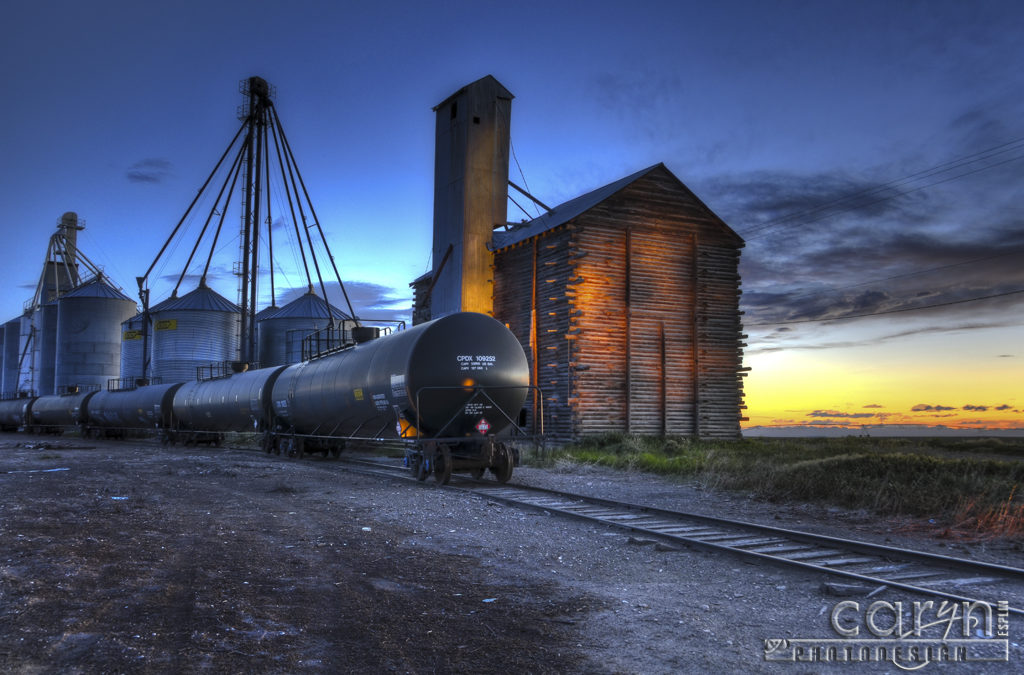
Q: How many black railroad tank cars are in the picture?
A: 5